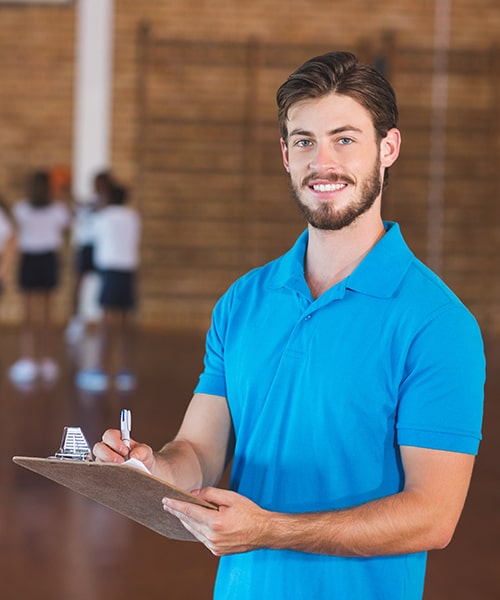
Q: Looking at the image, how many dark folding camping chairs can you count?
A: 0